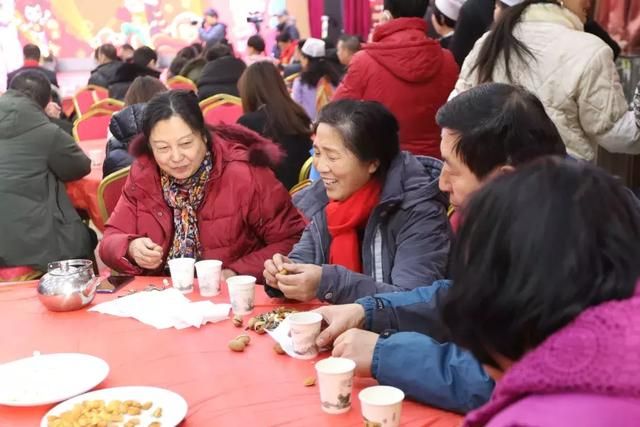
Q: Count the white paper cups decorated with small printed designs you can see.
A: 6